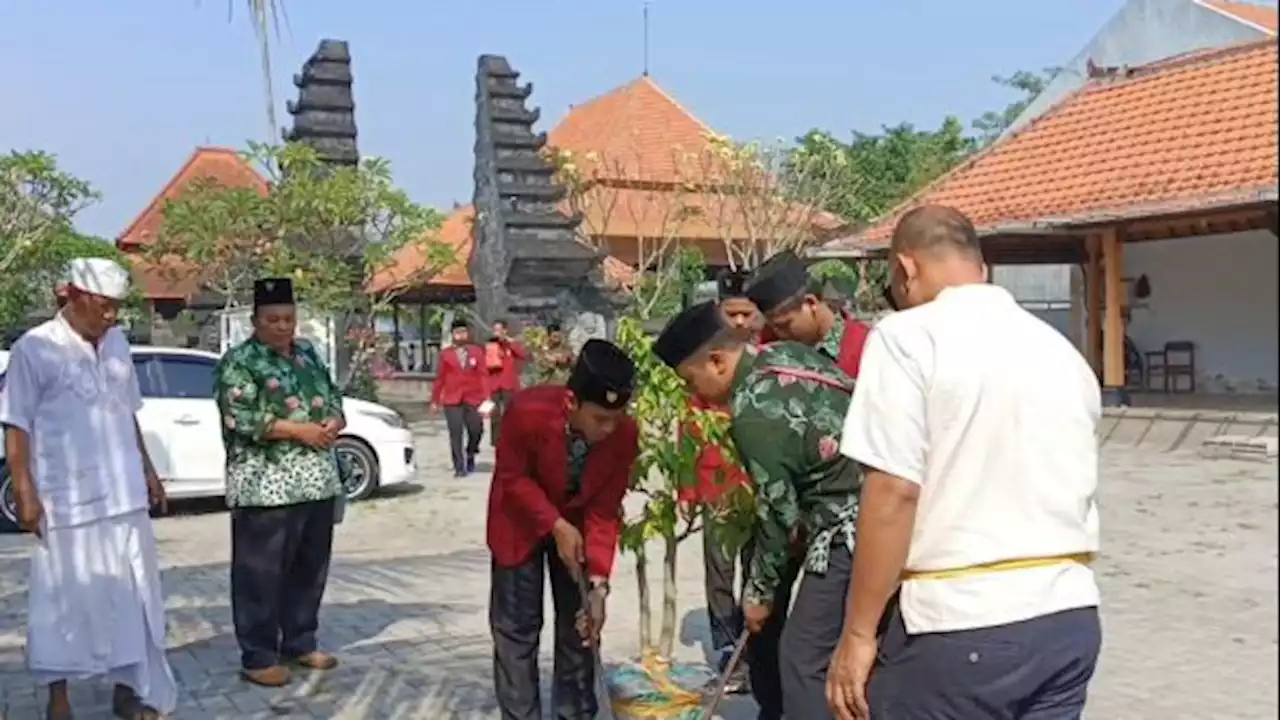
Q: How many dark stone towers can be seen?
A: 2